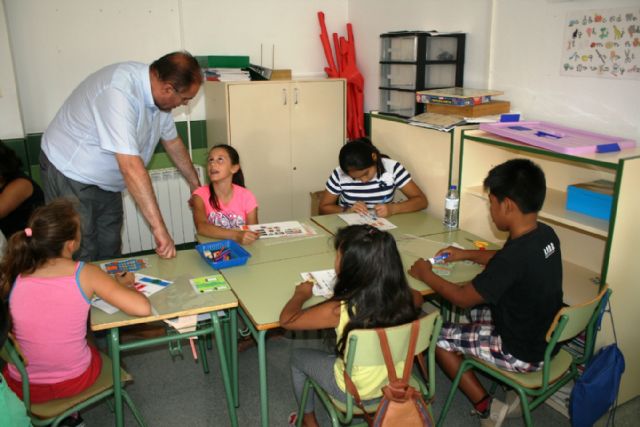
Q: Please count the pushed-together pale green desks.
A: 5